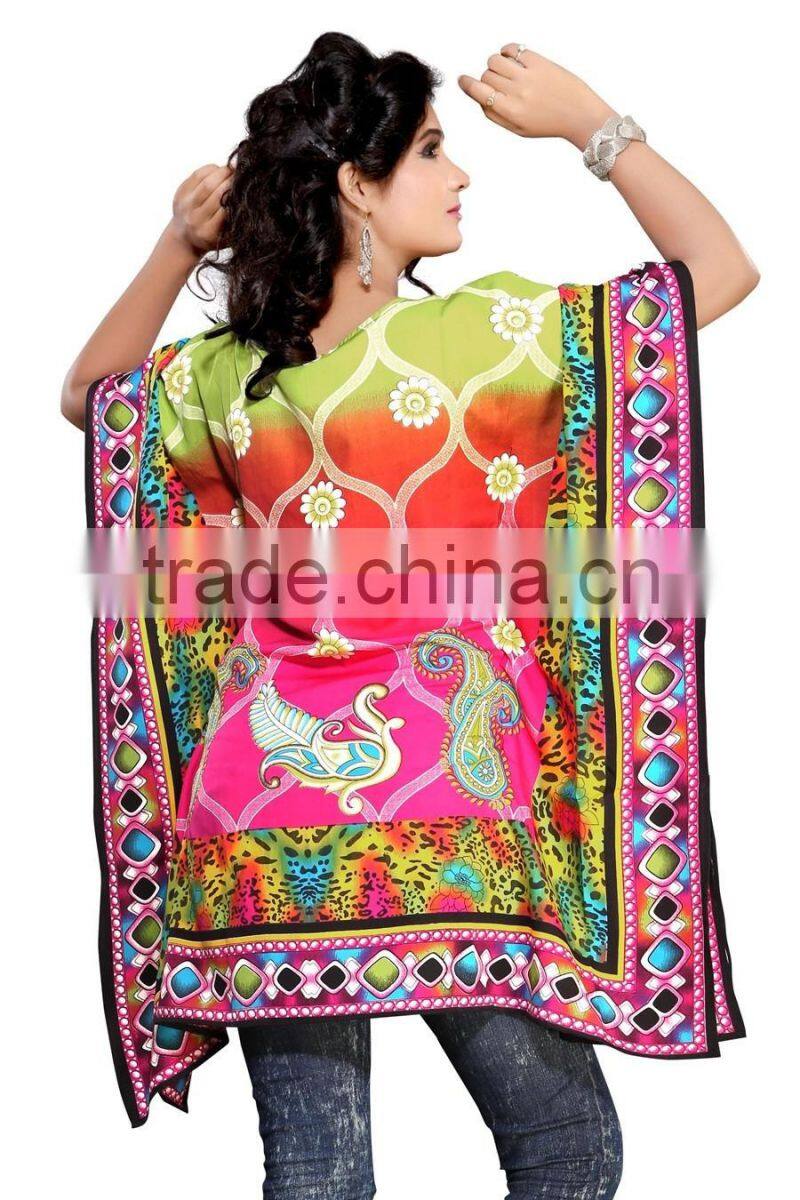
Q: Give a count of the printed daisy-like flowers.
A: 9